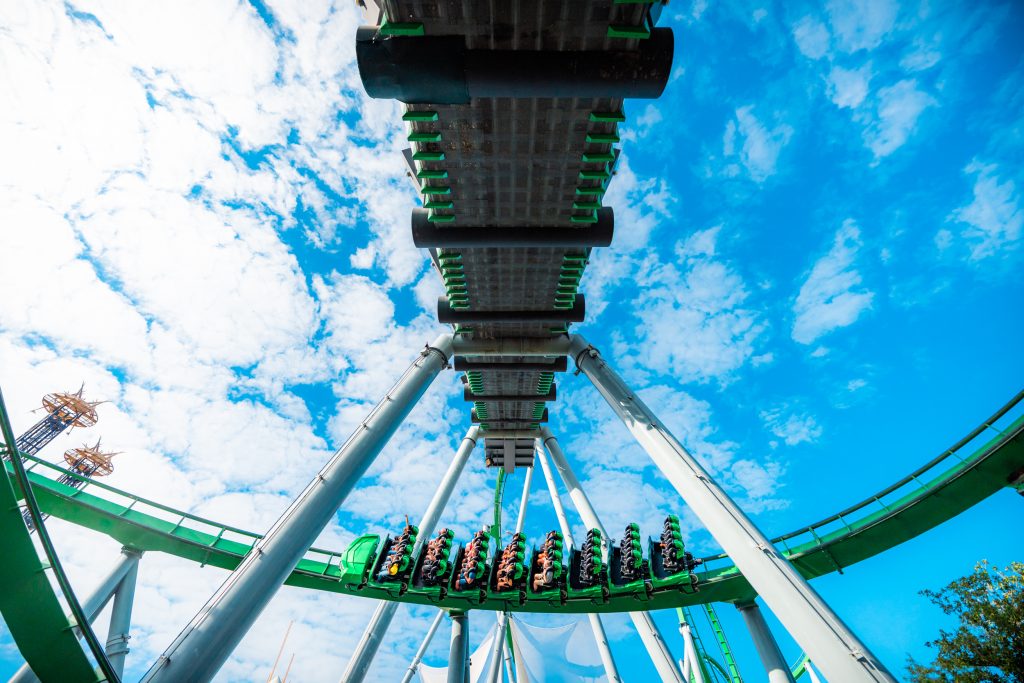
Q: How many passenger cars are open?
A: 3